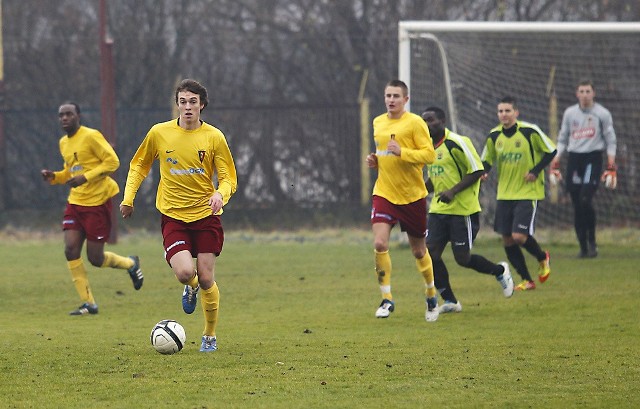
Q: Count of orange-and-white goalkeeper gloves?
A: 2